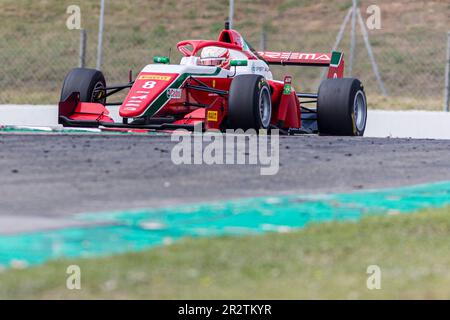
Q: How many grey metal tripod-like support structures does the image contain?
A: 1